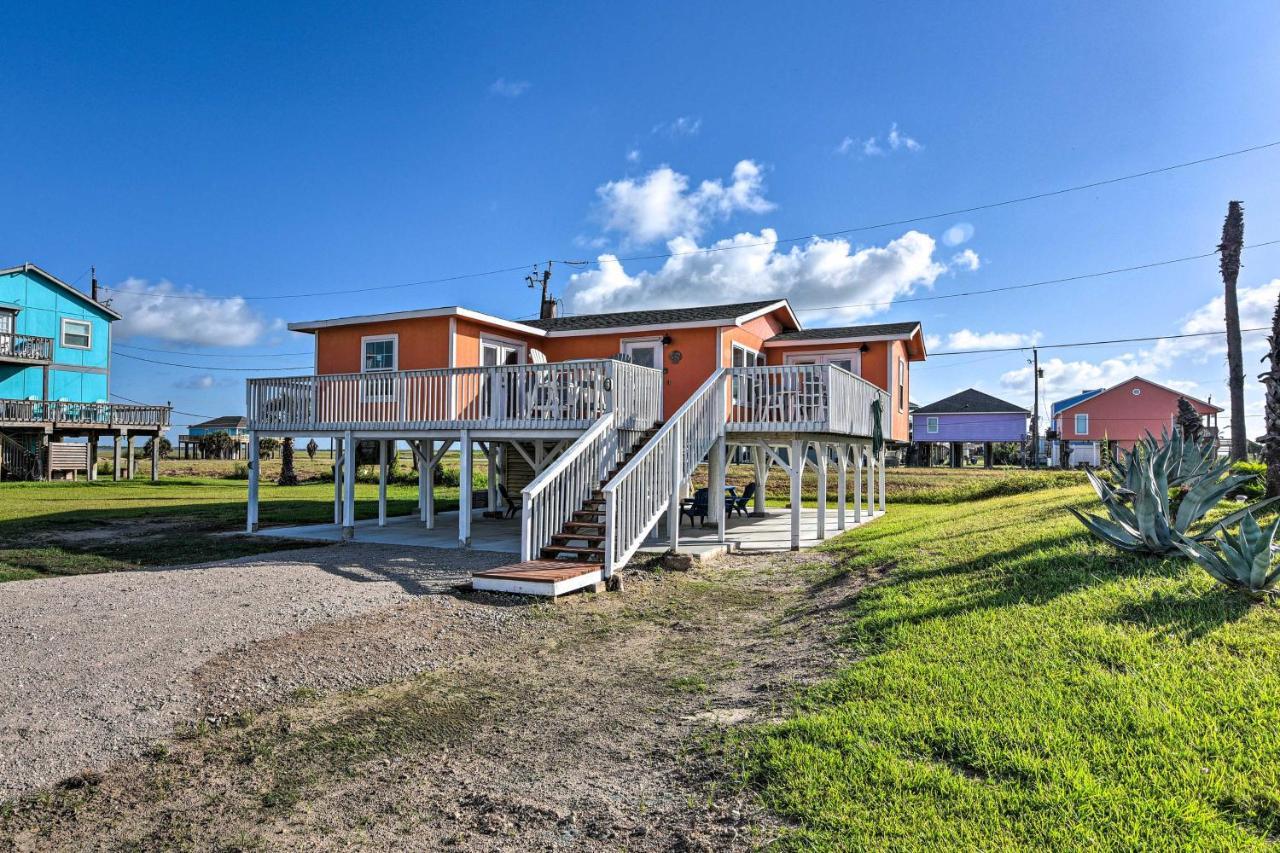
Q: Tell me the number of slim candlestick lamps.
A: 0